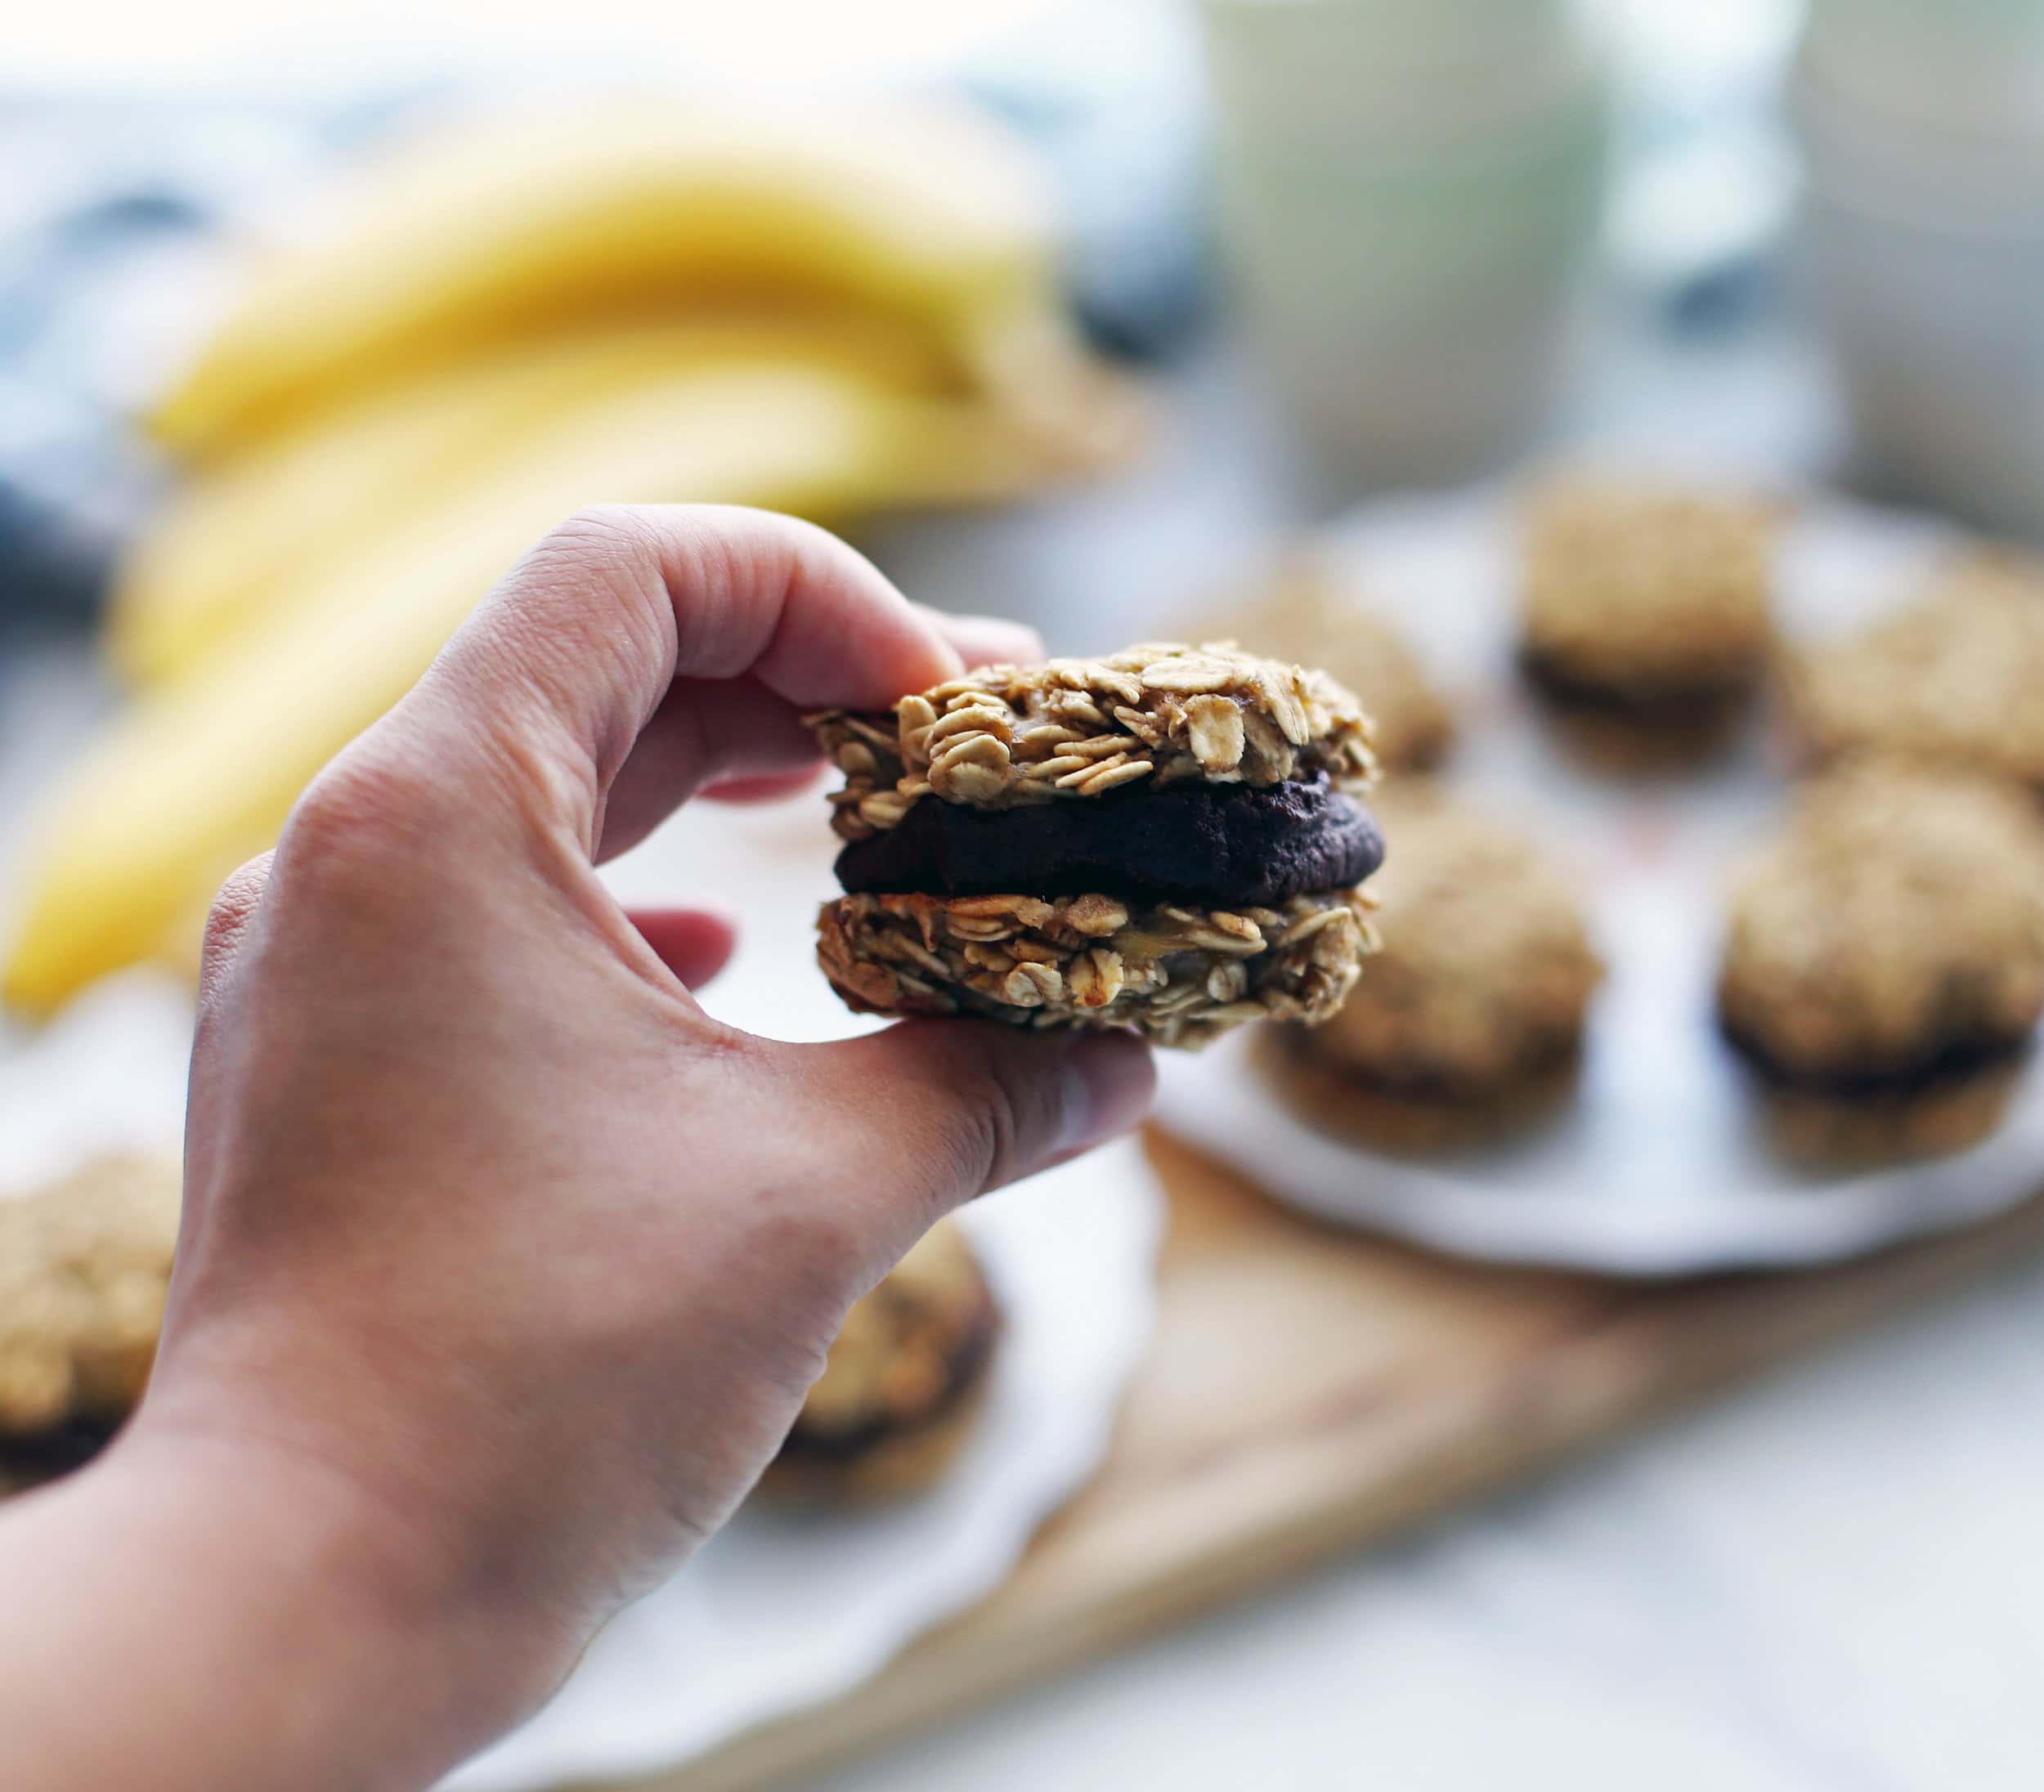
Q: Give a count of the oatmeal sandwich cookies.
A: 8